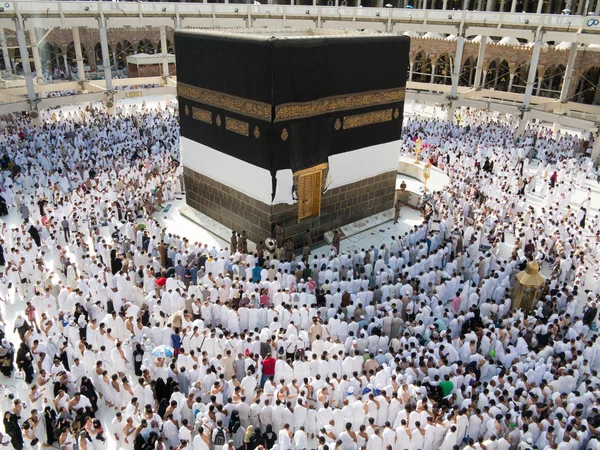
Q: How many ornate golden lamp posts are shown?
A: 2